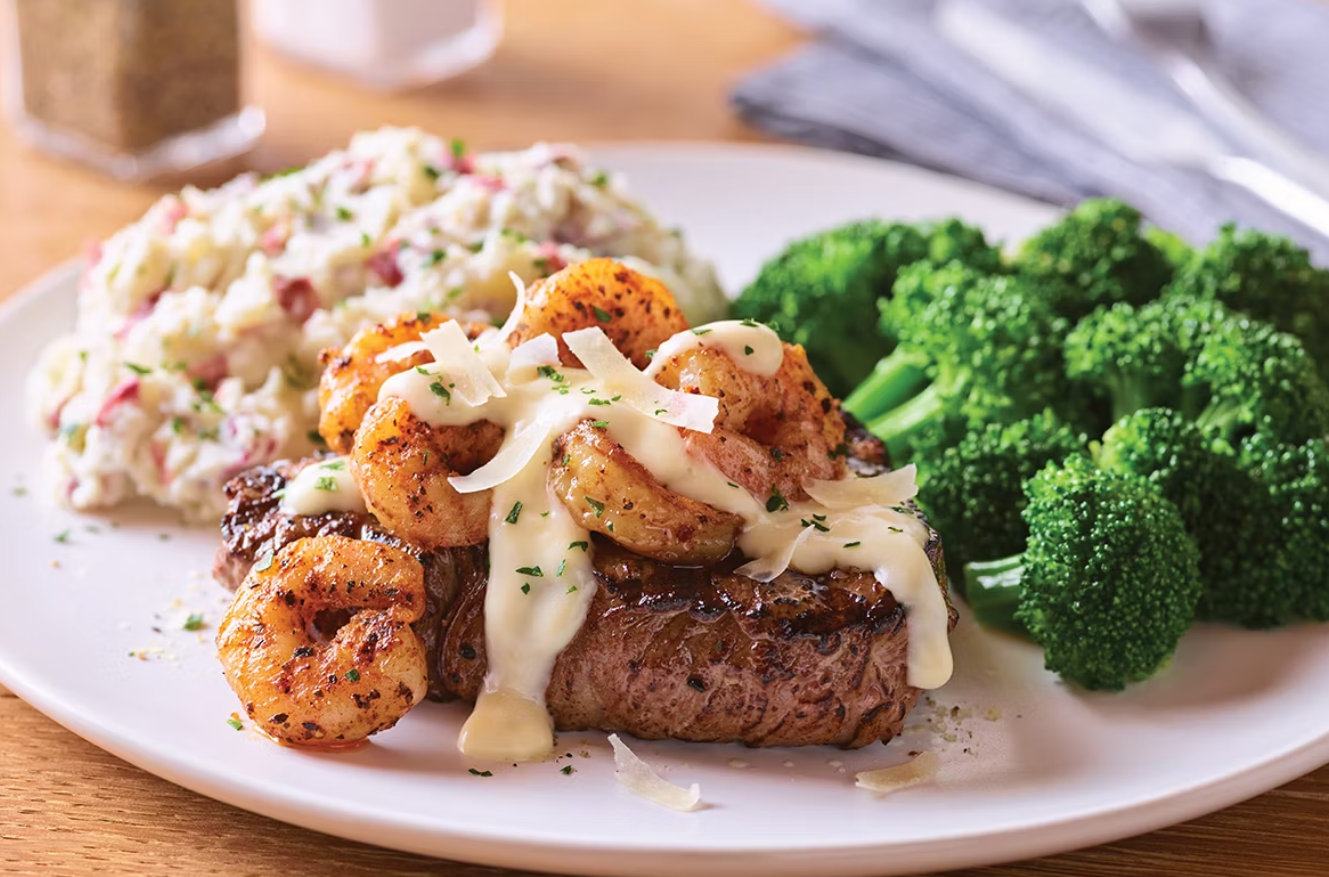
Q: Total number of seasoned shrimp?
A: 6